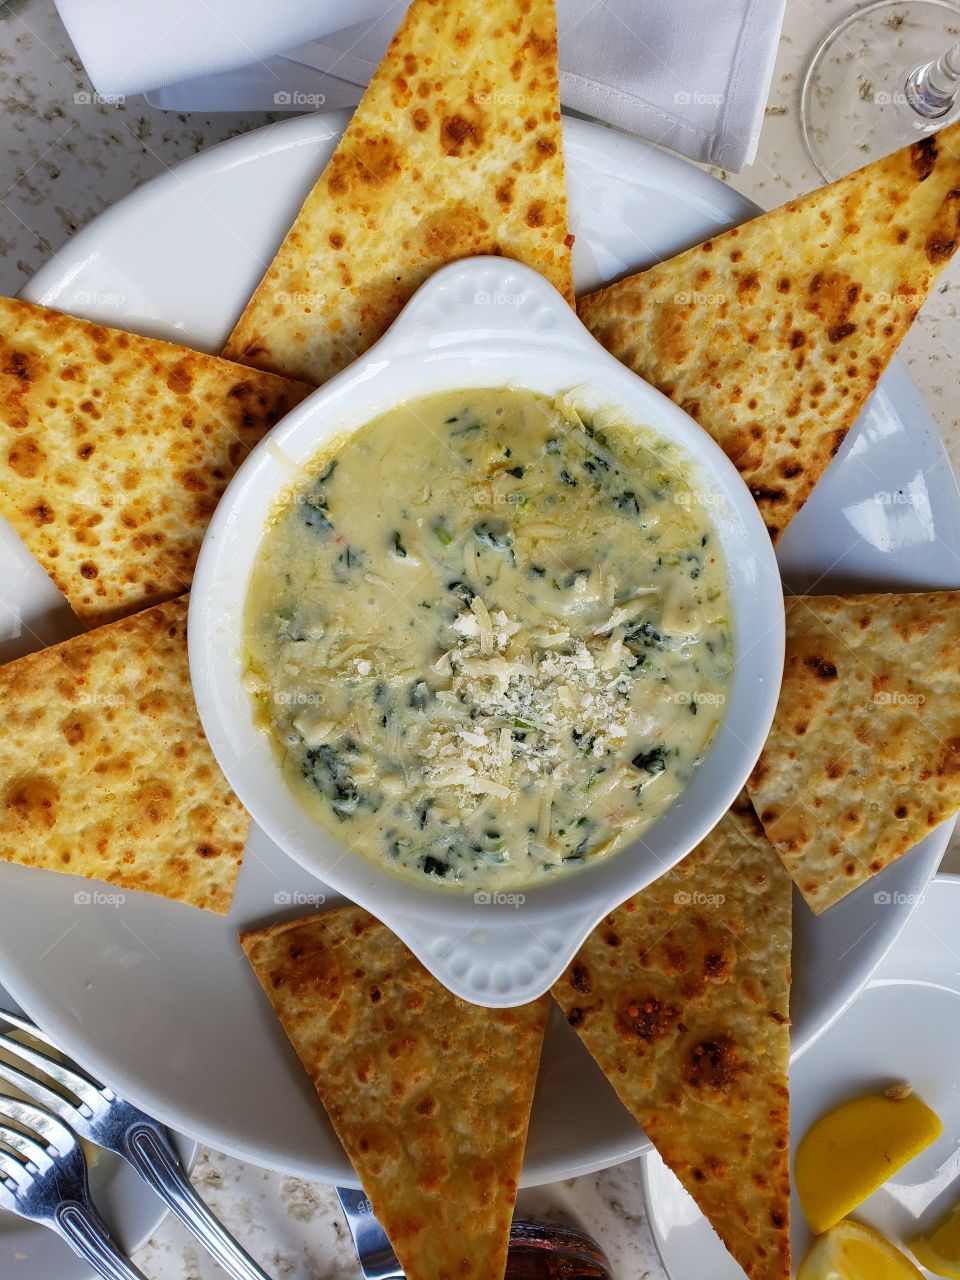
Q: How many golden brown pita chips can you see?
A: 7